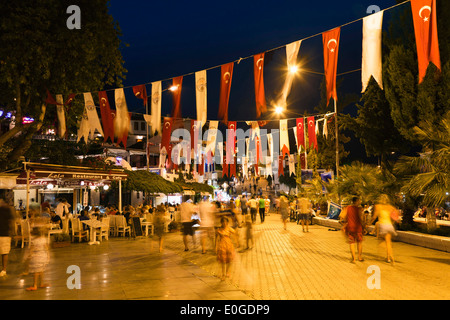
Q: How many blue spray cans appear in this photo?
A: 0